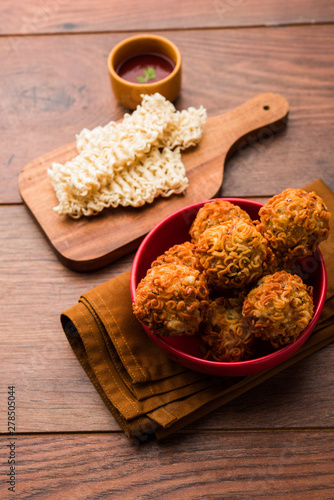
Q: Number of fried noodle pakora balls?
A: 7